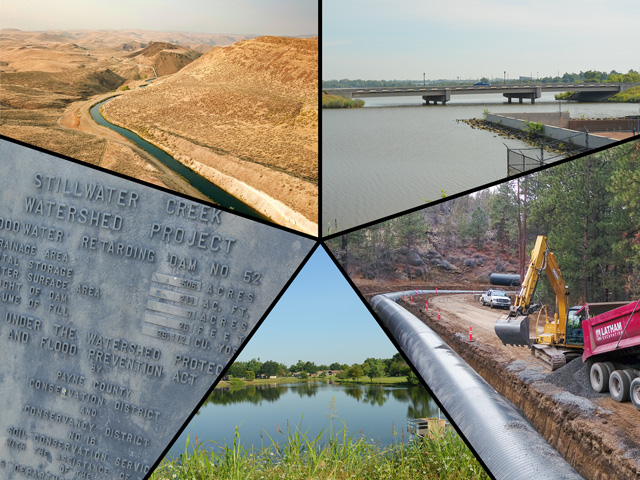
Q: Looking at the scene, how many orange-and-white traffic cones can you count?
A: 7